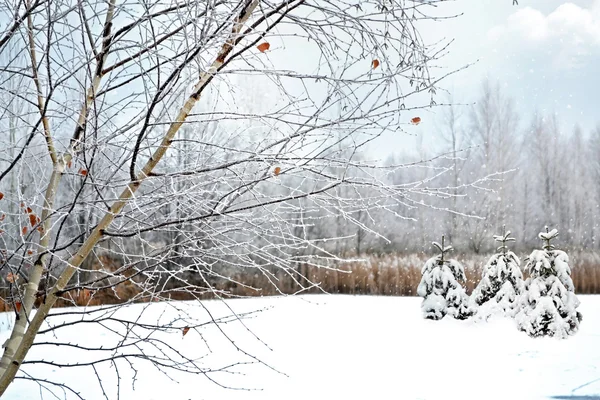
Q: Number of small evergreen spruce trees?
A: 3